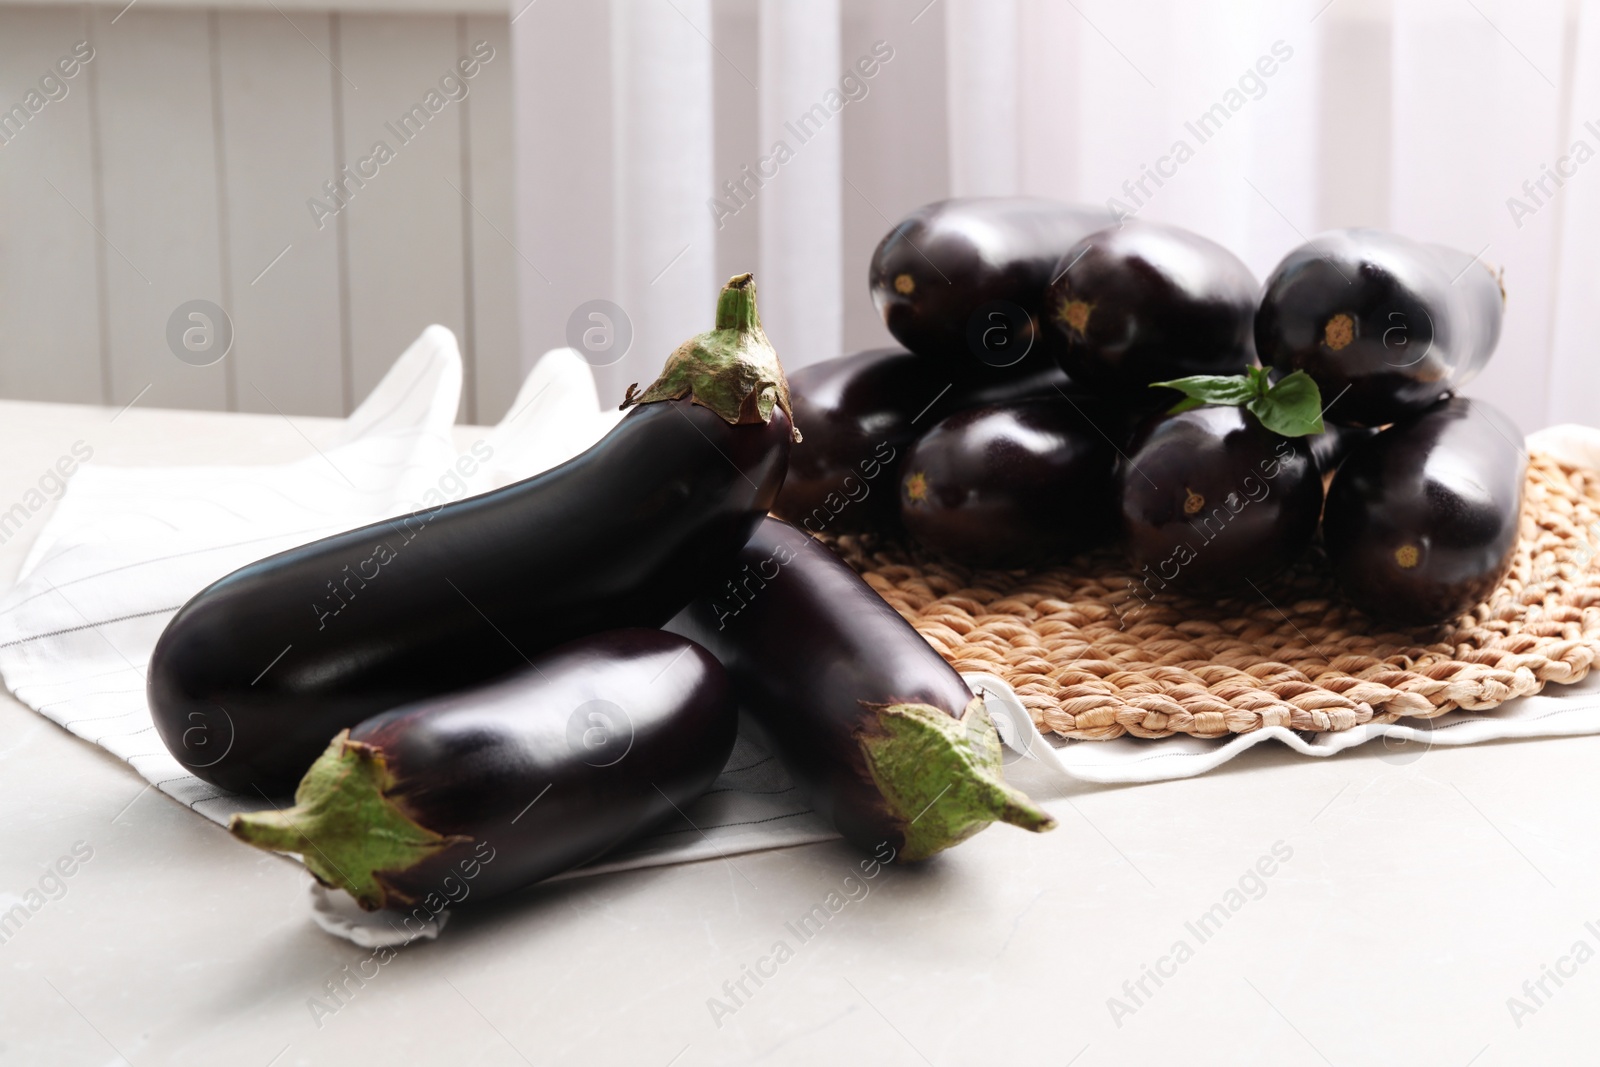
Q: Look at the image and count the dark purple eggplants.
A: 10